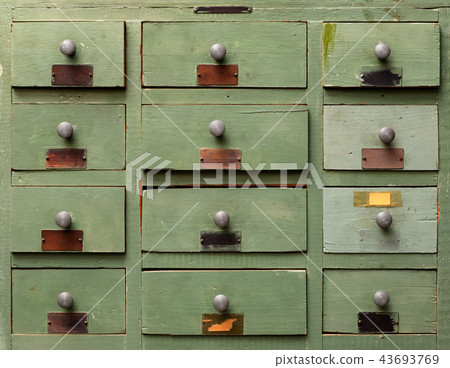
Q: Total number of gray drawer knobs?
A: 12